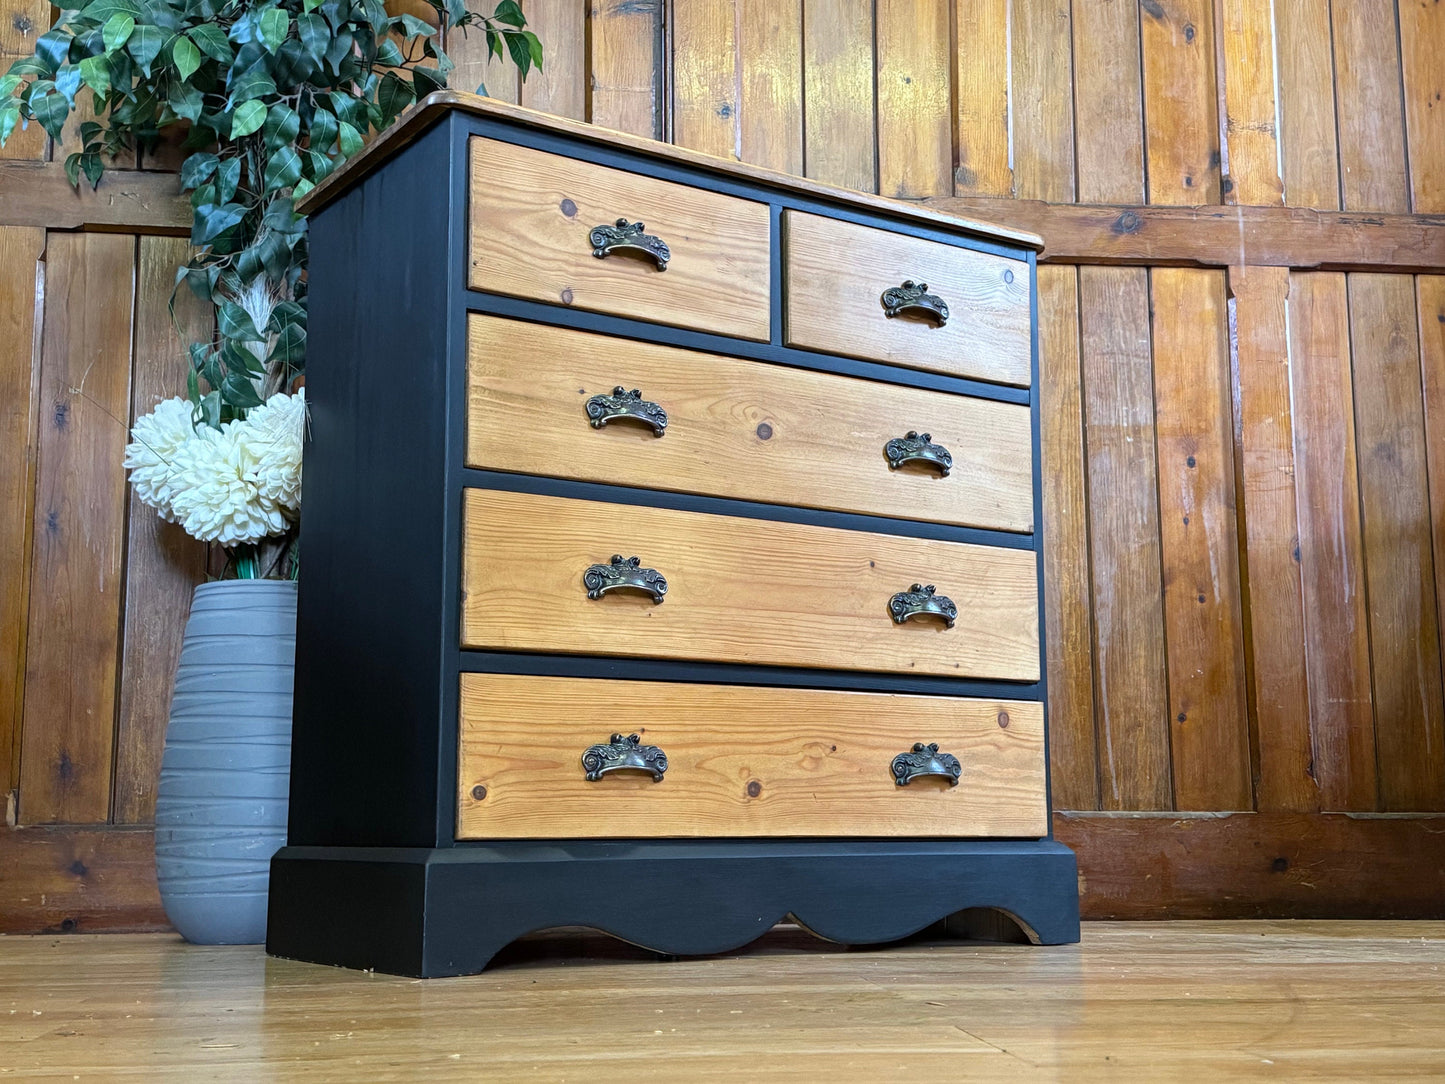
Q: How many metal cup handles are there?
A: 8